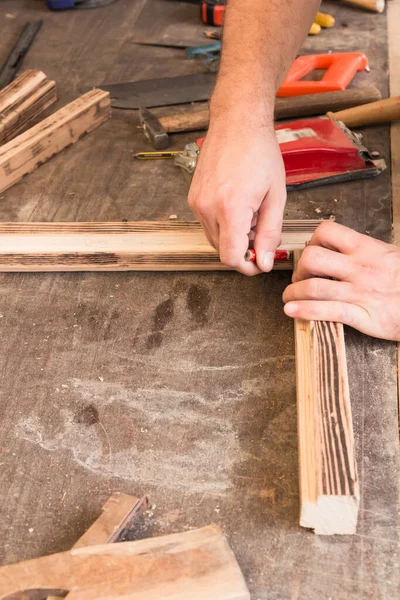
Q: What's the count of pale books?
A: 0